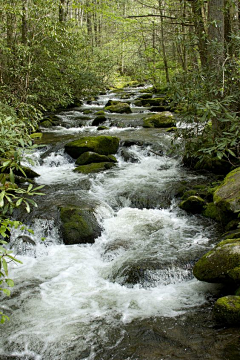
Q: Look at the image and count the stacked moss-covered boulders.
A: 3